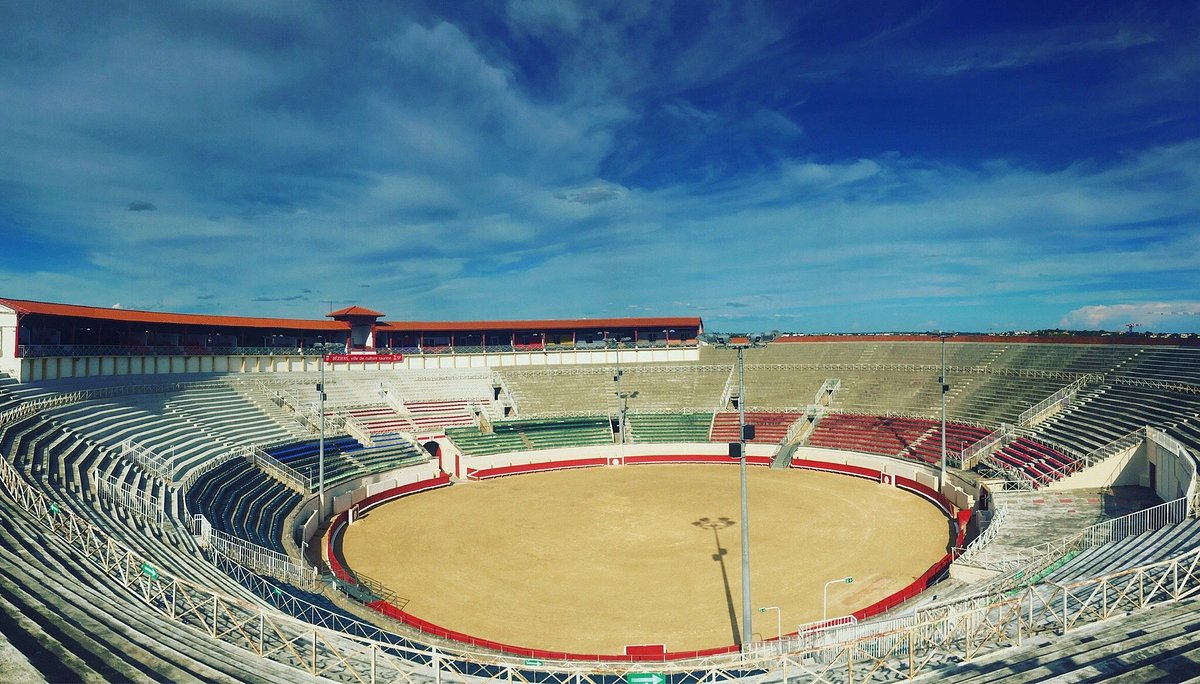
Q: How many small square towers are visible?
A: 1